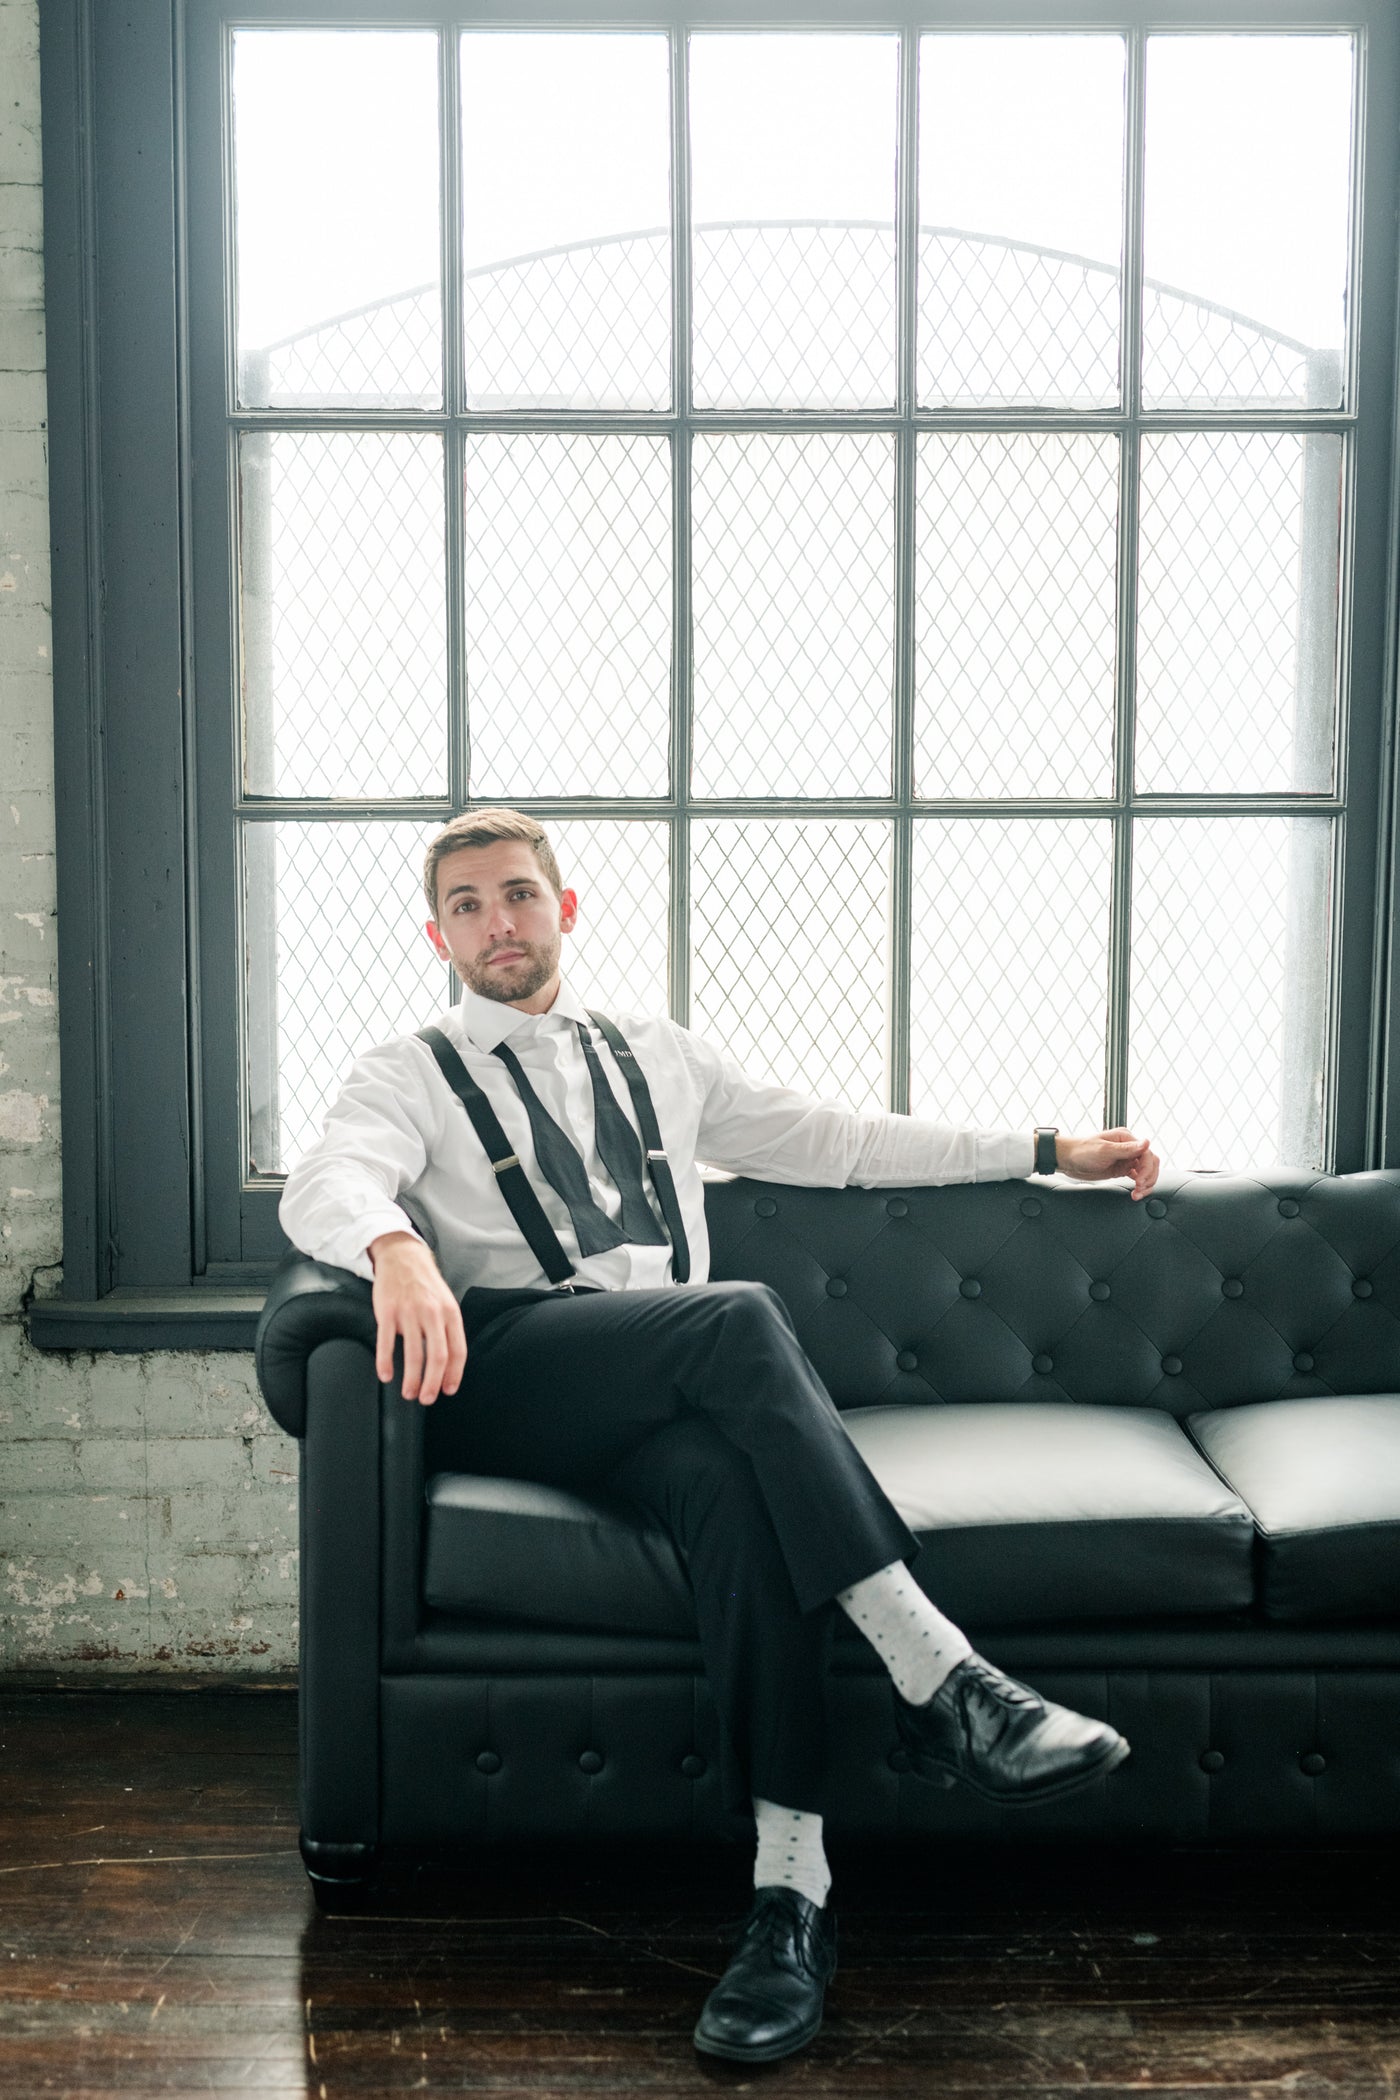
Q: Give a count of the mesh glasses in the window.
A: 15